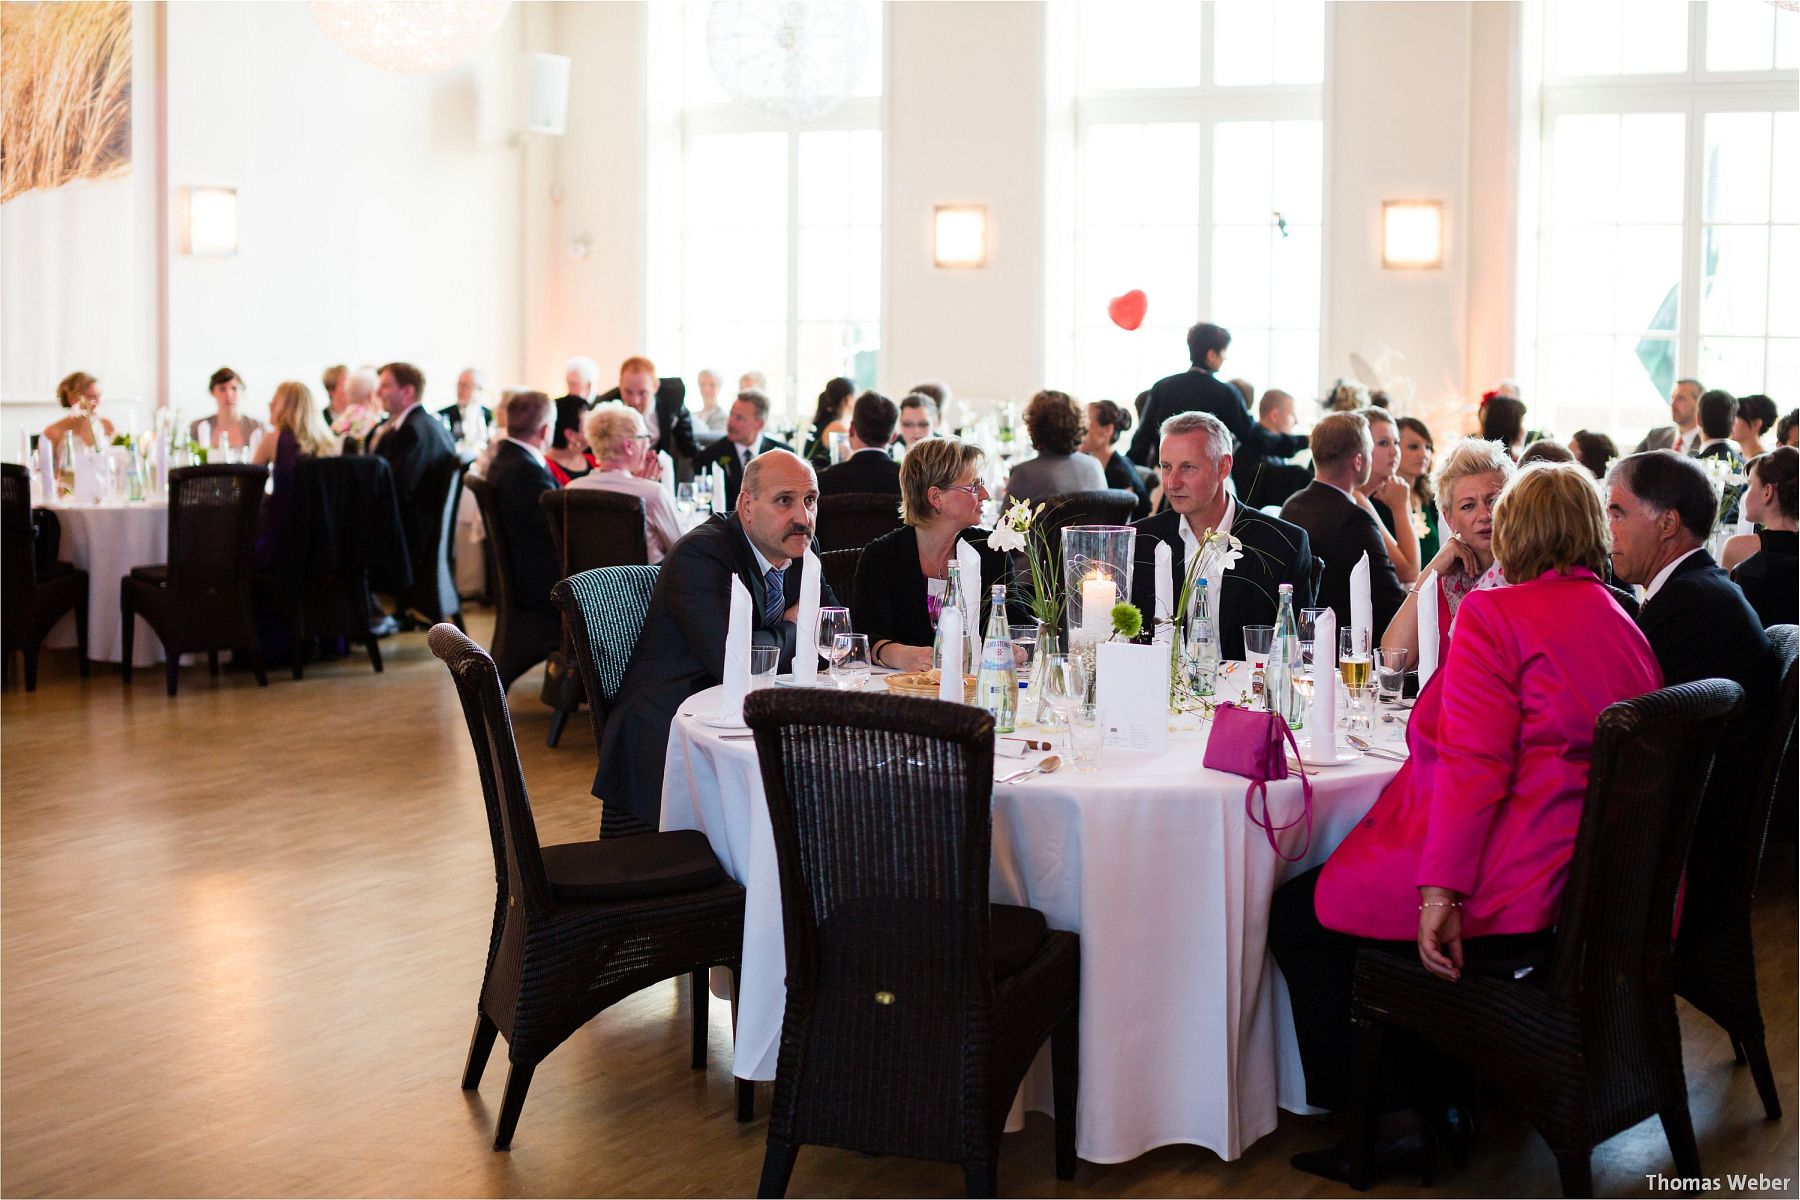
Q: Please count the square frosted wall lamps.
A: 3